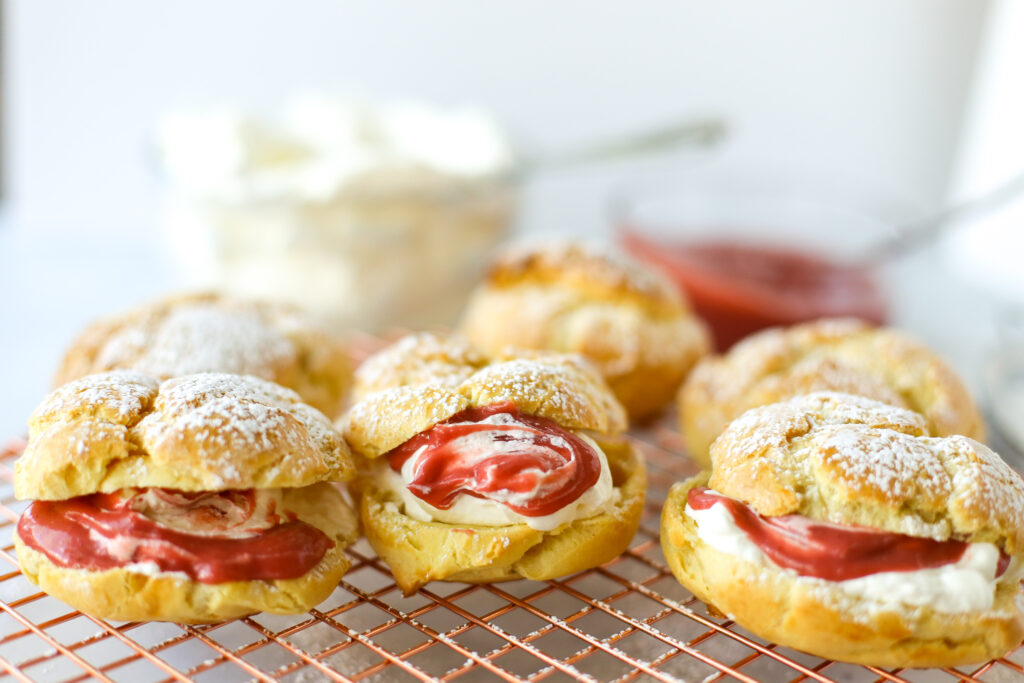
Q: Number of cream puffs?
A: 6